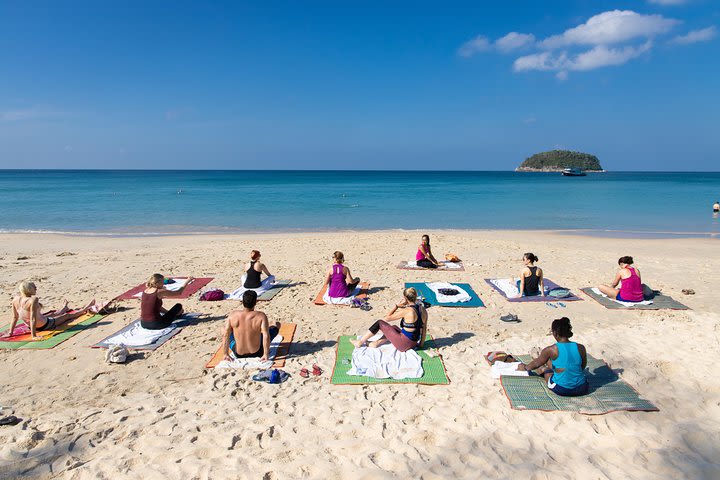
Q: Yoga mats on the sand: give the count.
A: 12